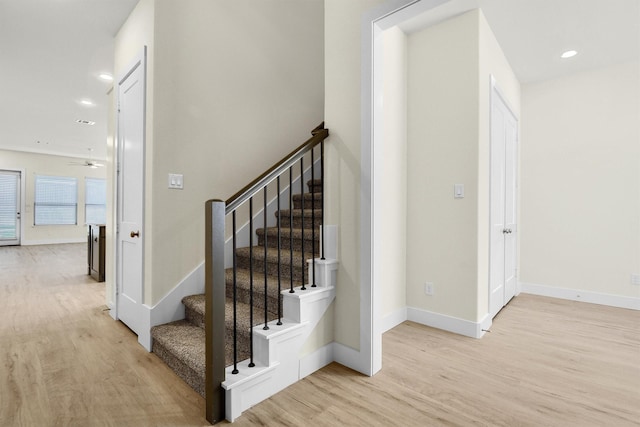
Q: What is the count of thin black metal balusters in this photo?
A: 8